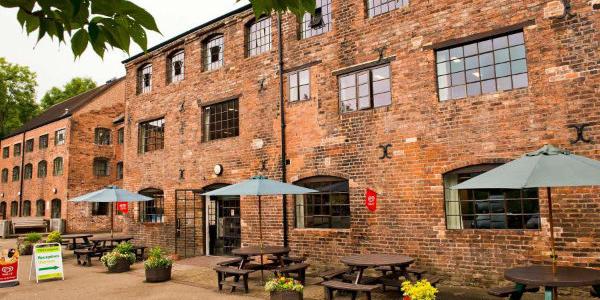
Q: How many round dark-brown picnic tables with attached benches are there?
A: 5